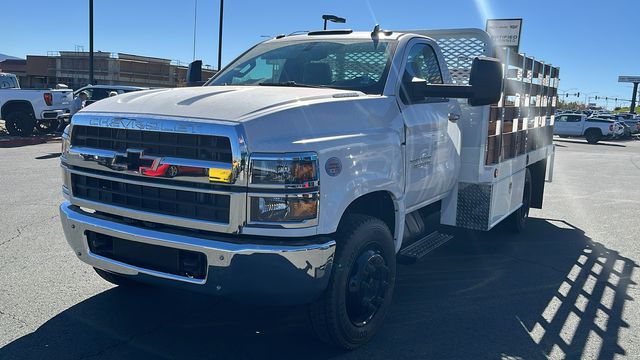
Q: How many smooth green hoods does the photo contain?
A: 0